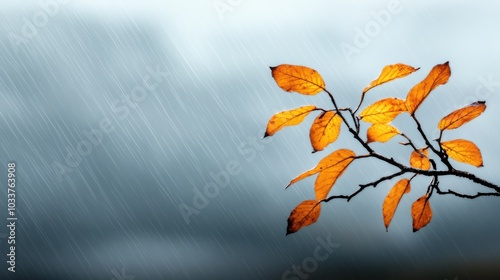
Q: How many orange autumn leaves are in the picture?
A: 15